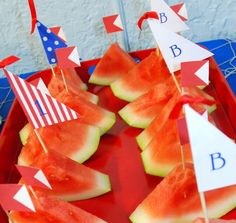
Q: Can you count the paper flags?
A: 14